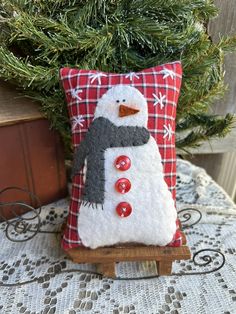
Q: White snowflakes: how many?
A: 7